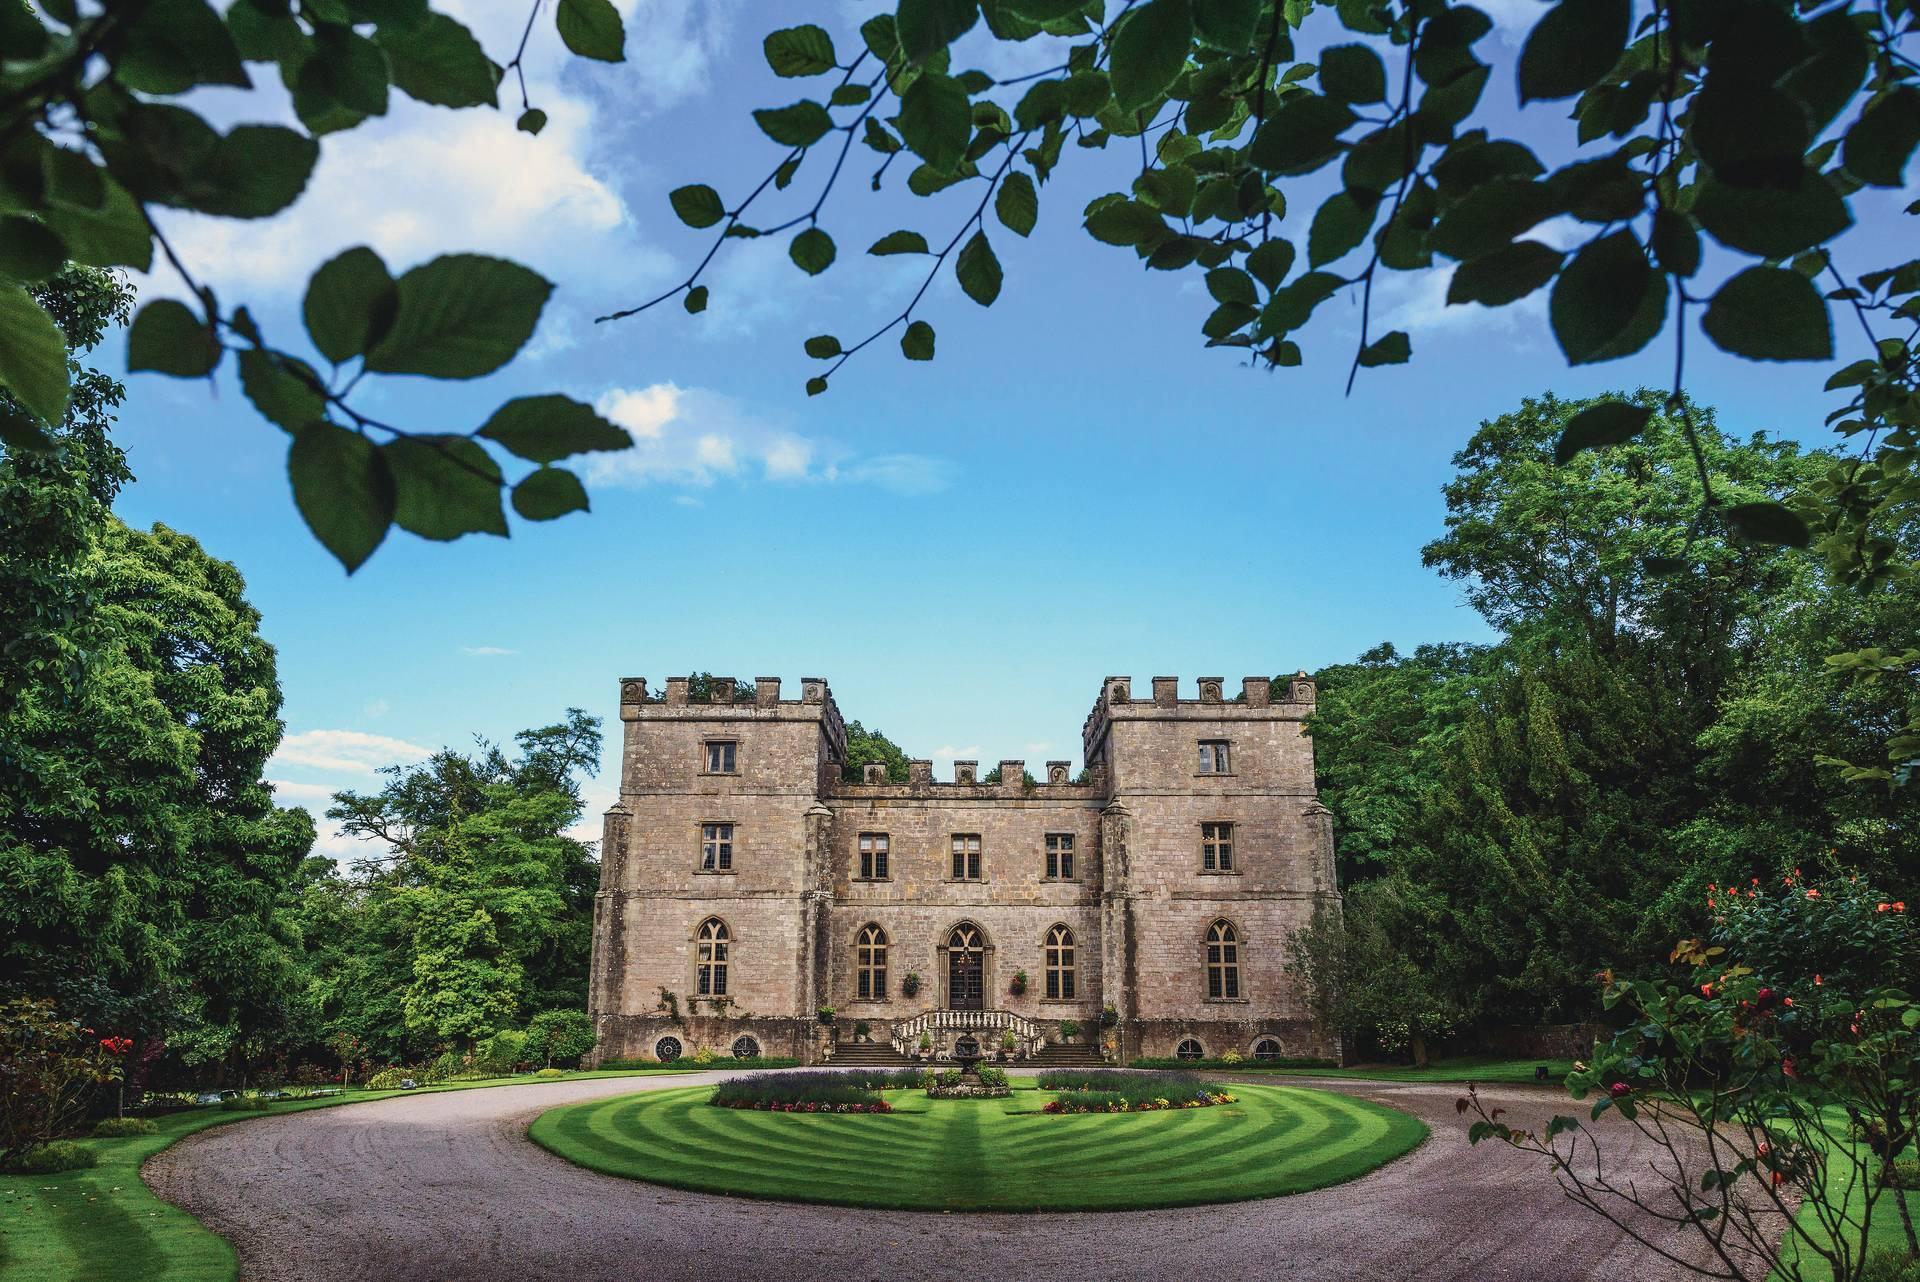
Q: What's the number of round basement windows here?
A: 4